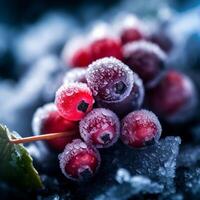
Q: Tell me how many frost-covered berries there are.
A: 14